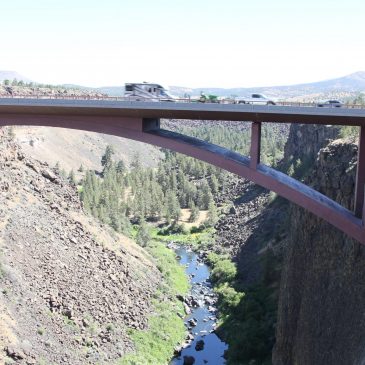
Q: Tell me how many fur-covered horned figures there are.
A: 0